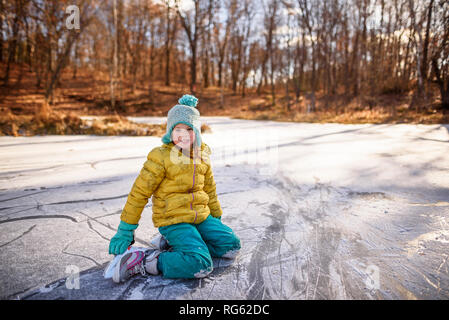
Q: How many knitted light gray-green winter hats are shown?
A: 1